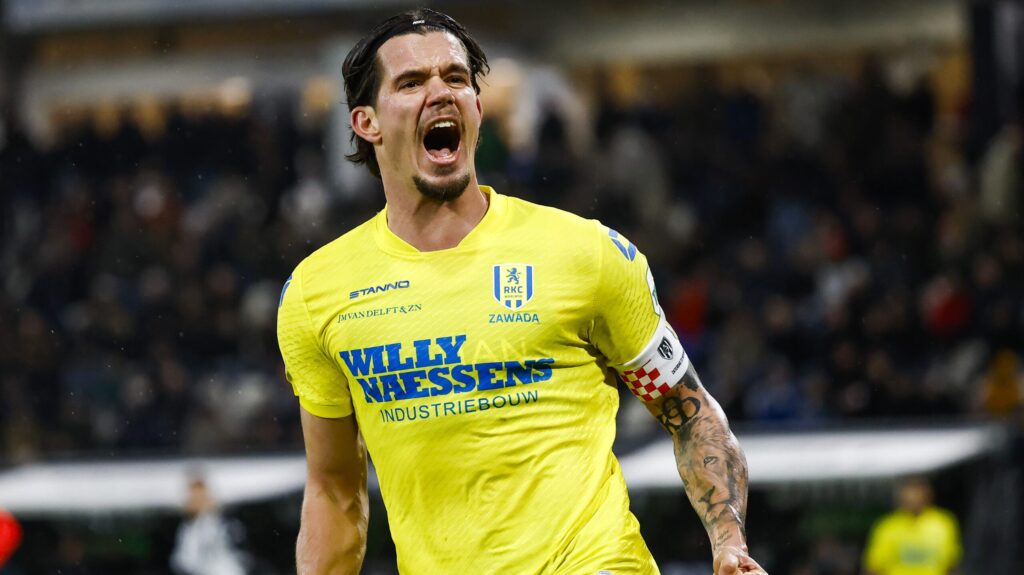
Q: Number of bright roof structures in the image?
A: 2